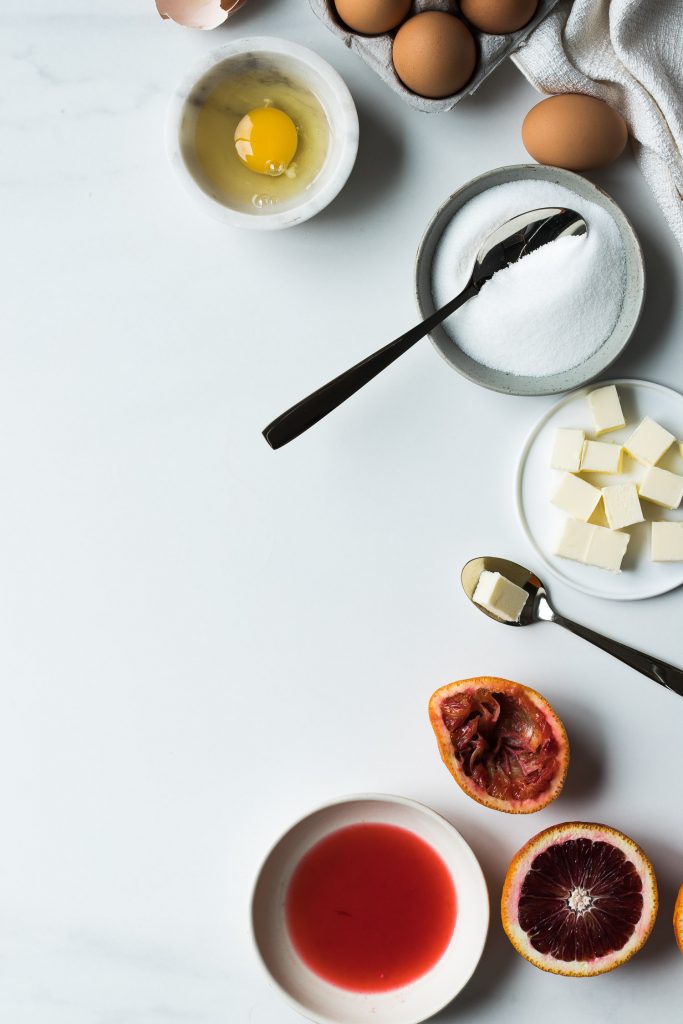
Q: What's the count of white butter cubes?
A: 11